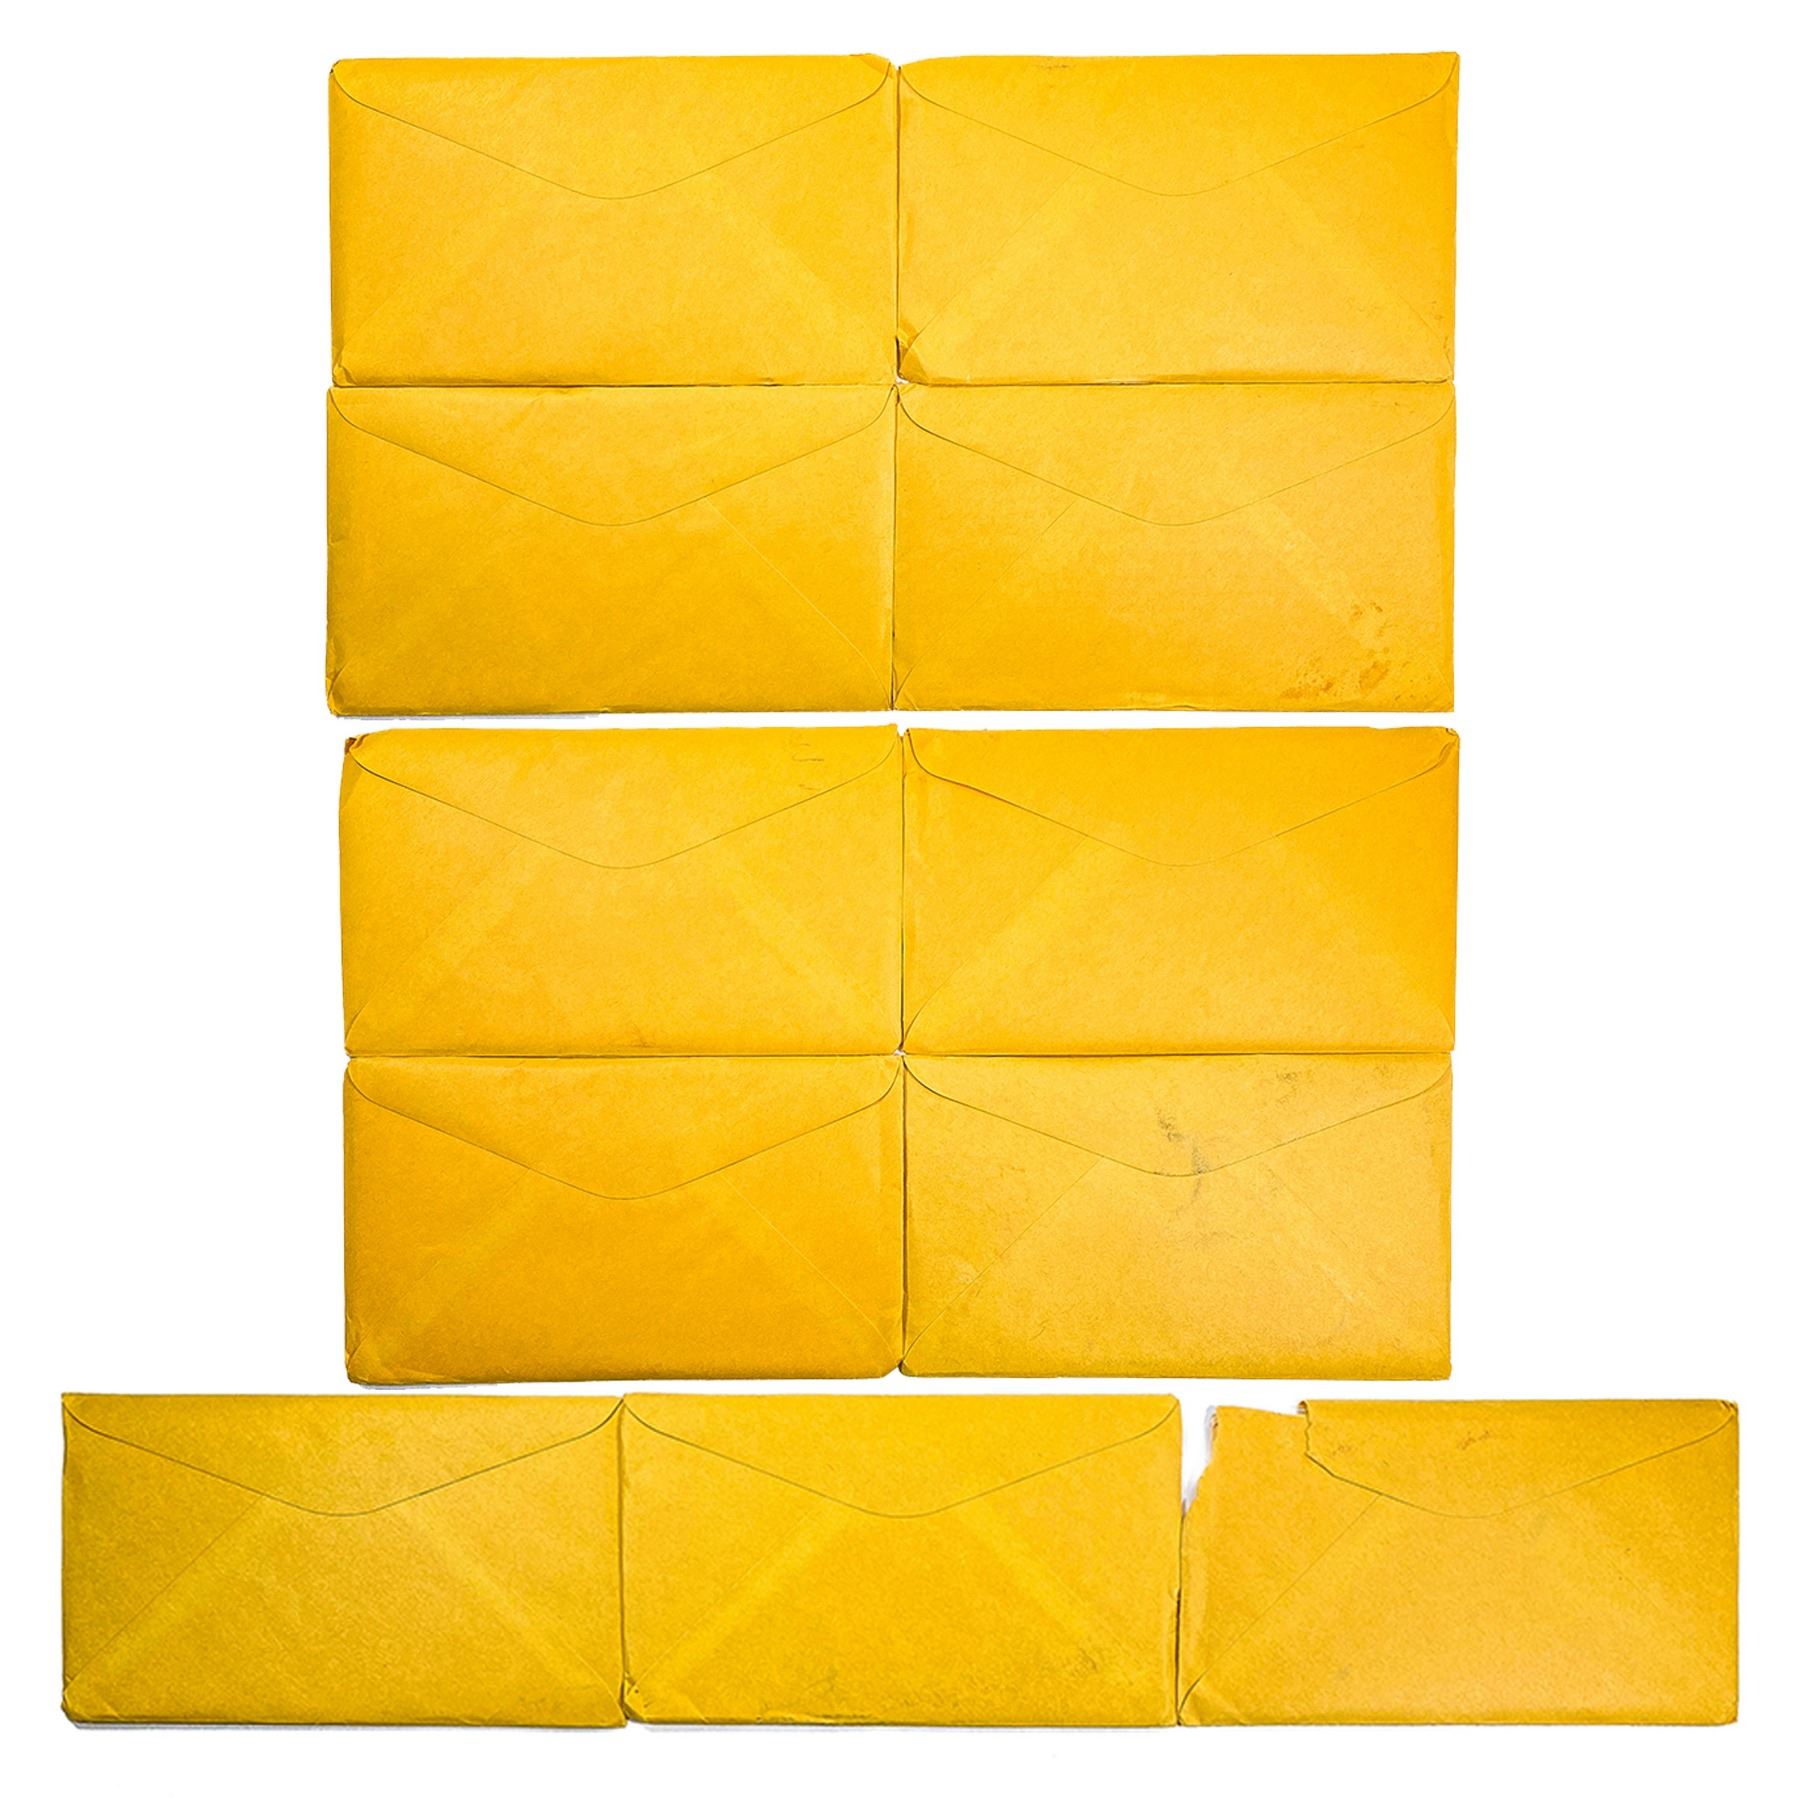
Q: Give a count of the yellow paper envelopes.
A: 11